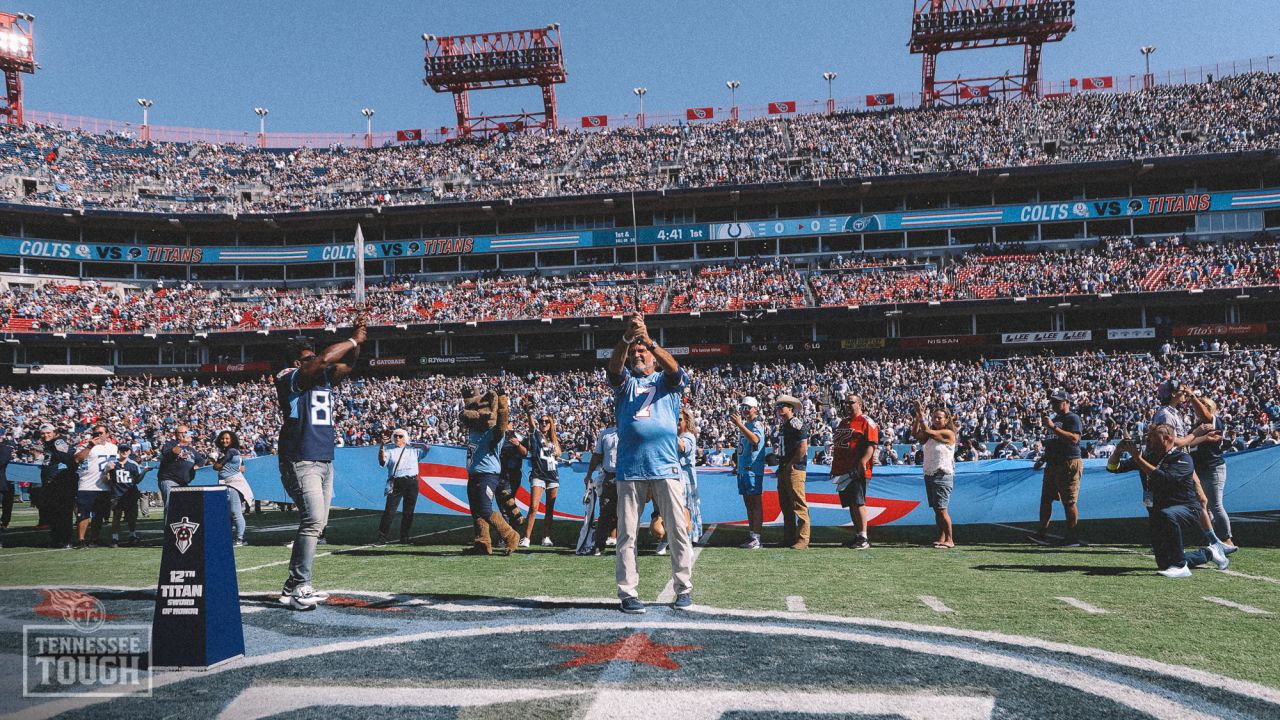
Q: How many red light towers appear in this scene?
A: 3